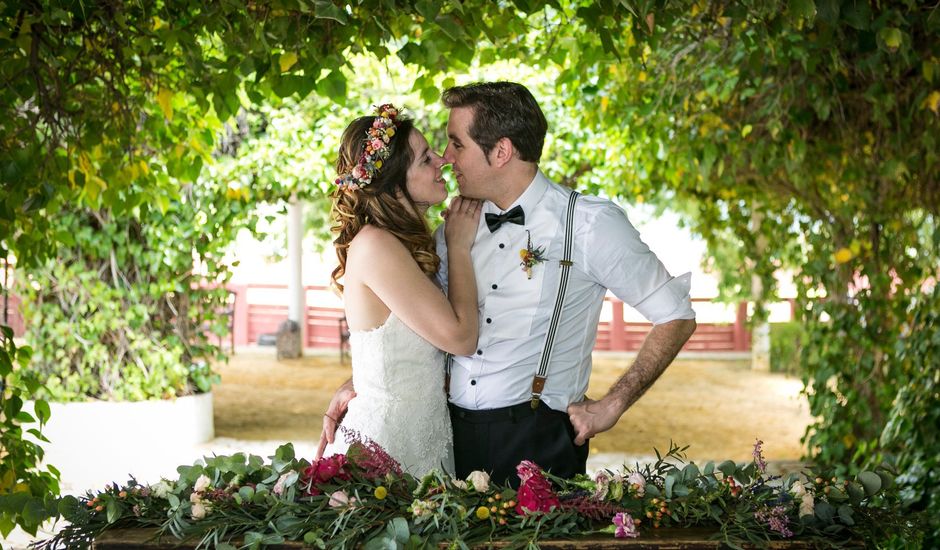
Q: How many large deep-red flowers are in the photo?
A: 2